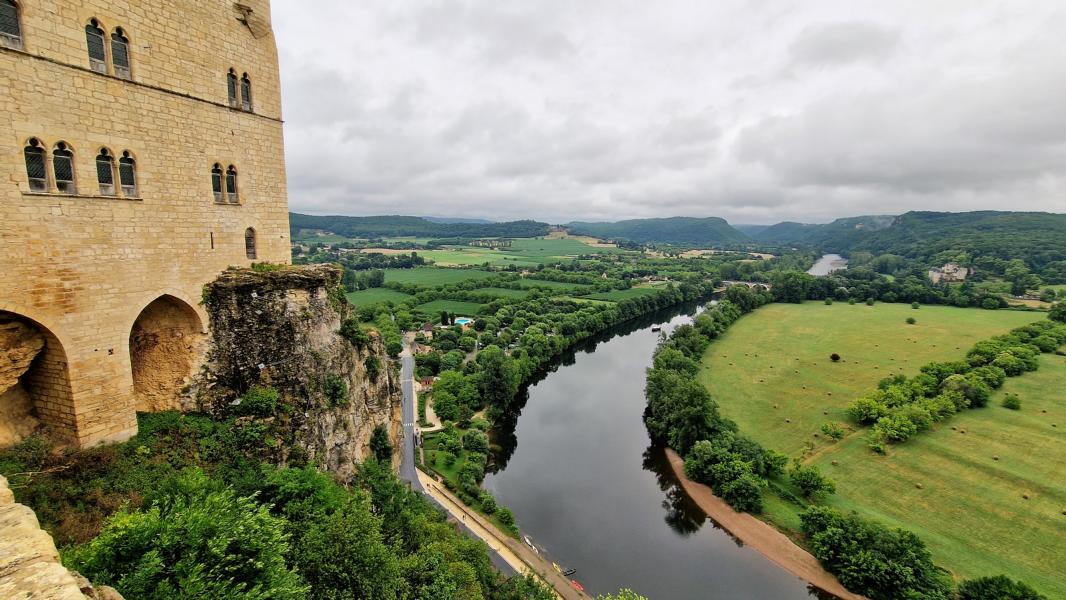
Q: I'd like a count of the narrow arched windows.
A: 12